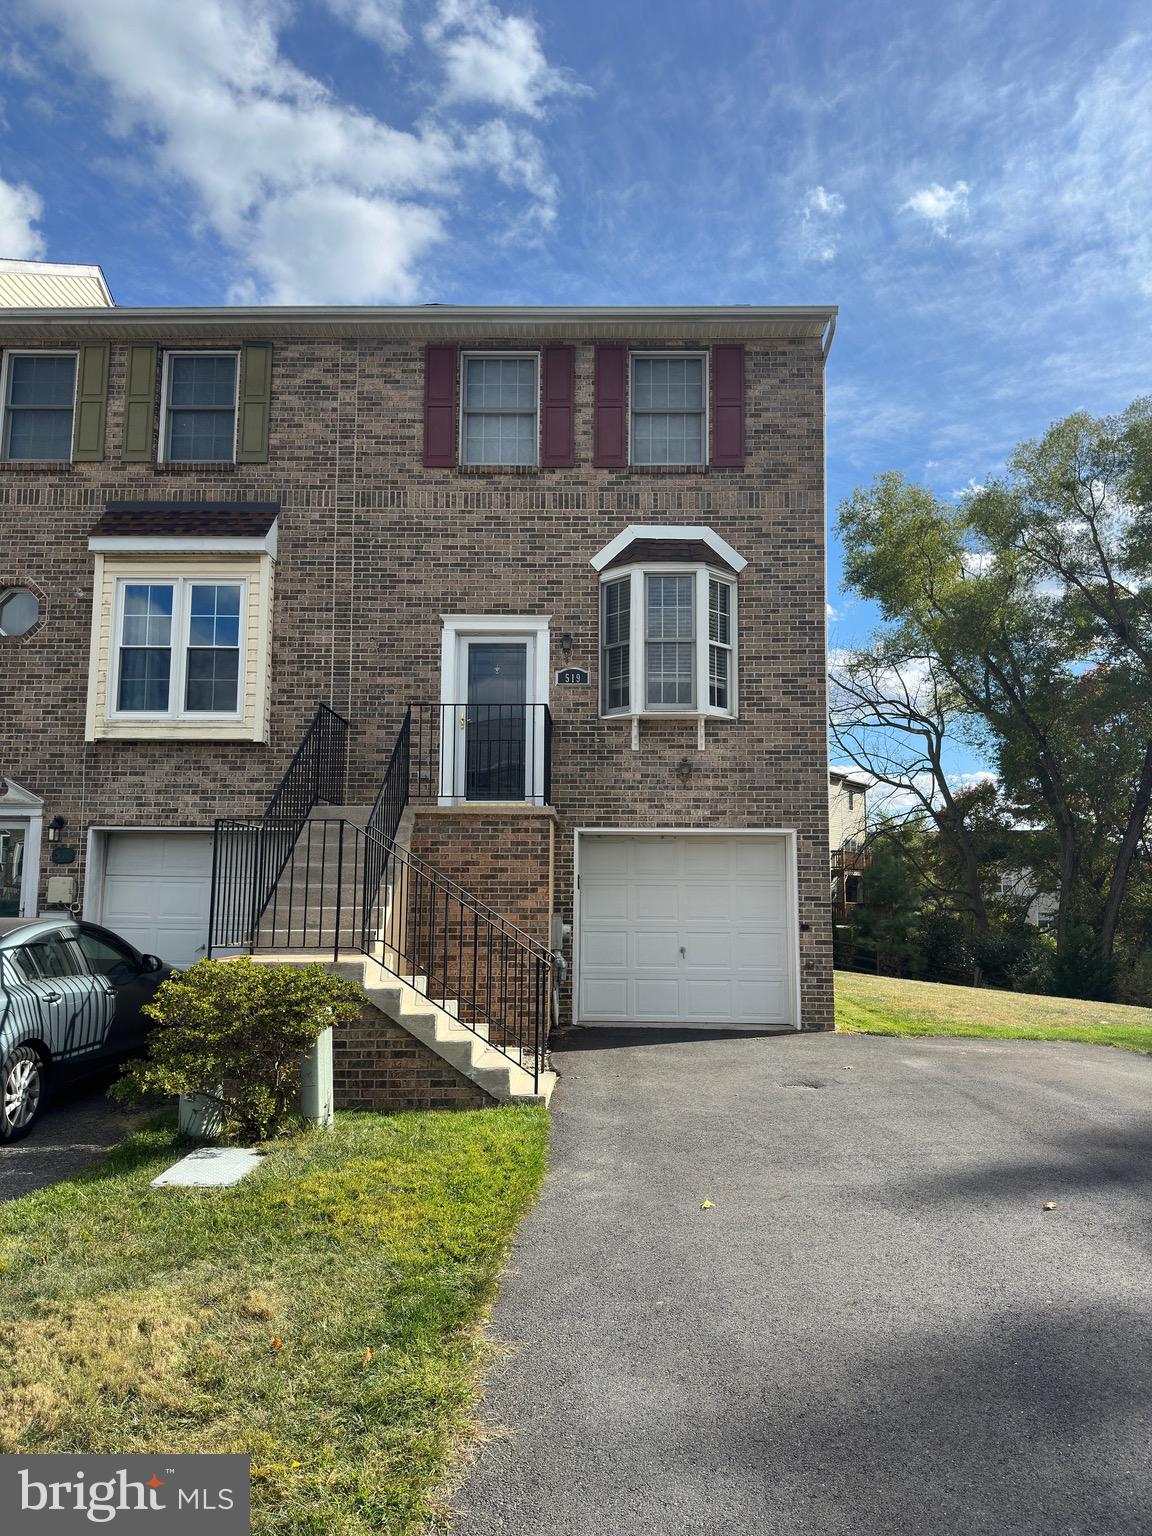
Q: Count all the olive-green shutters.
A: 3